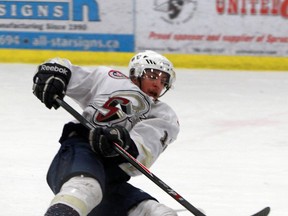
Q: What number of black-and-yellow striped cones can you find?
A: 0